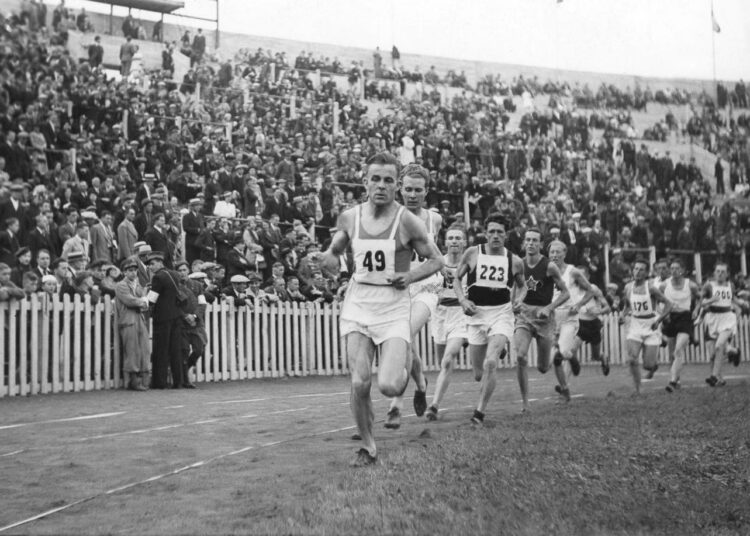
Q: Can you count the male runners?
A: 11